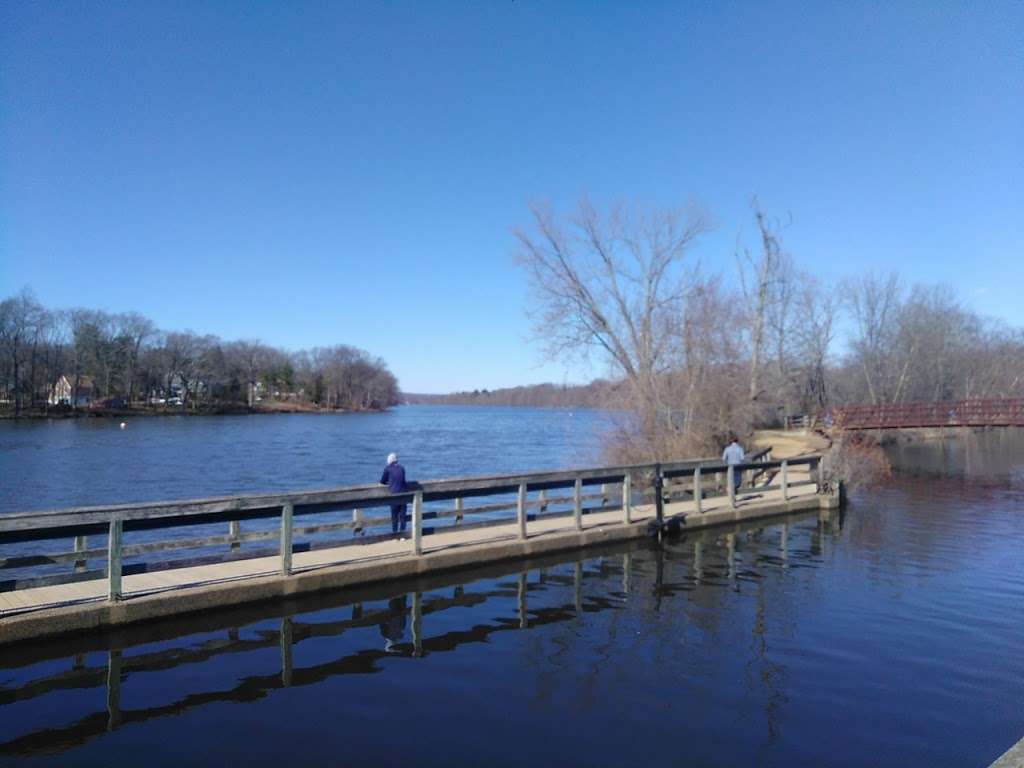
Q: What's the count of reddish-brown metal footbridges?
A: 1